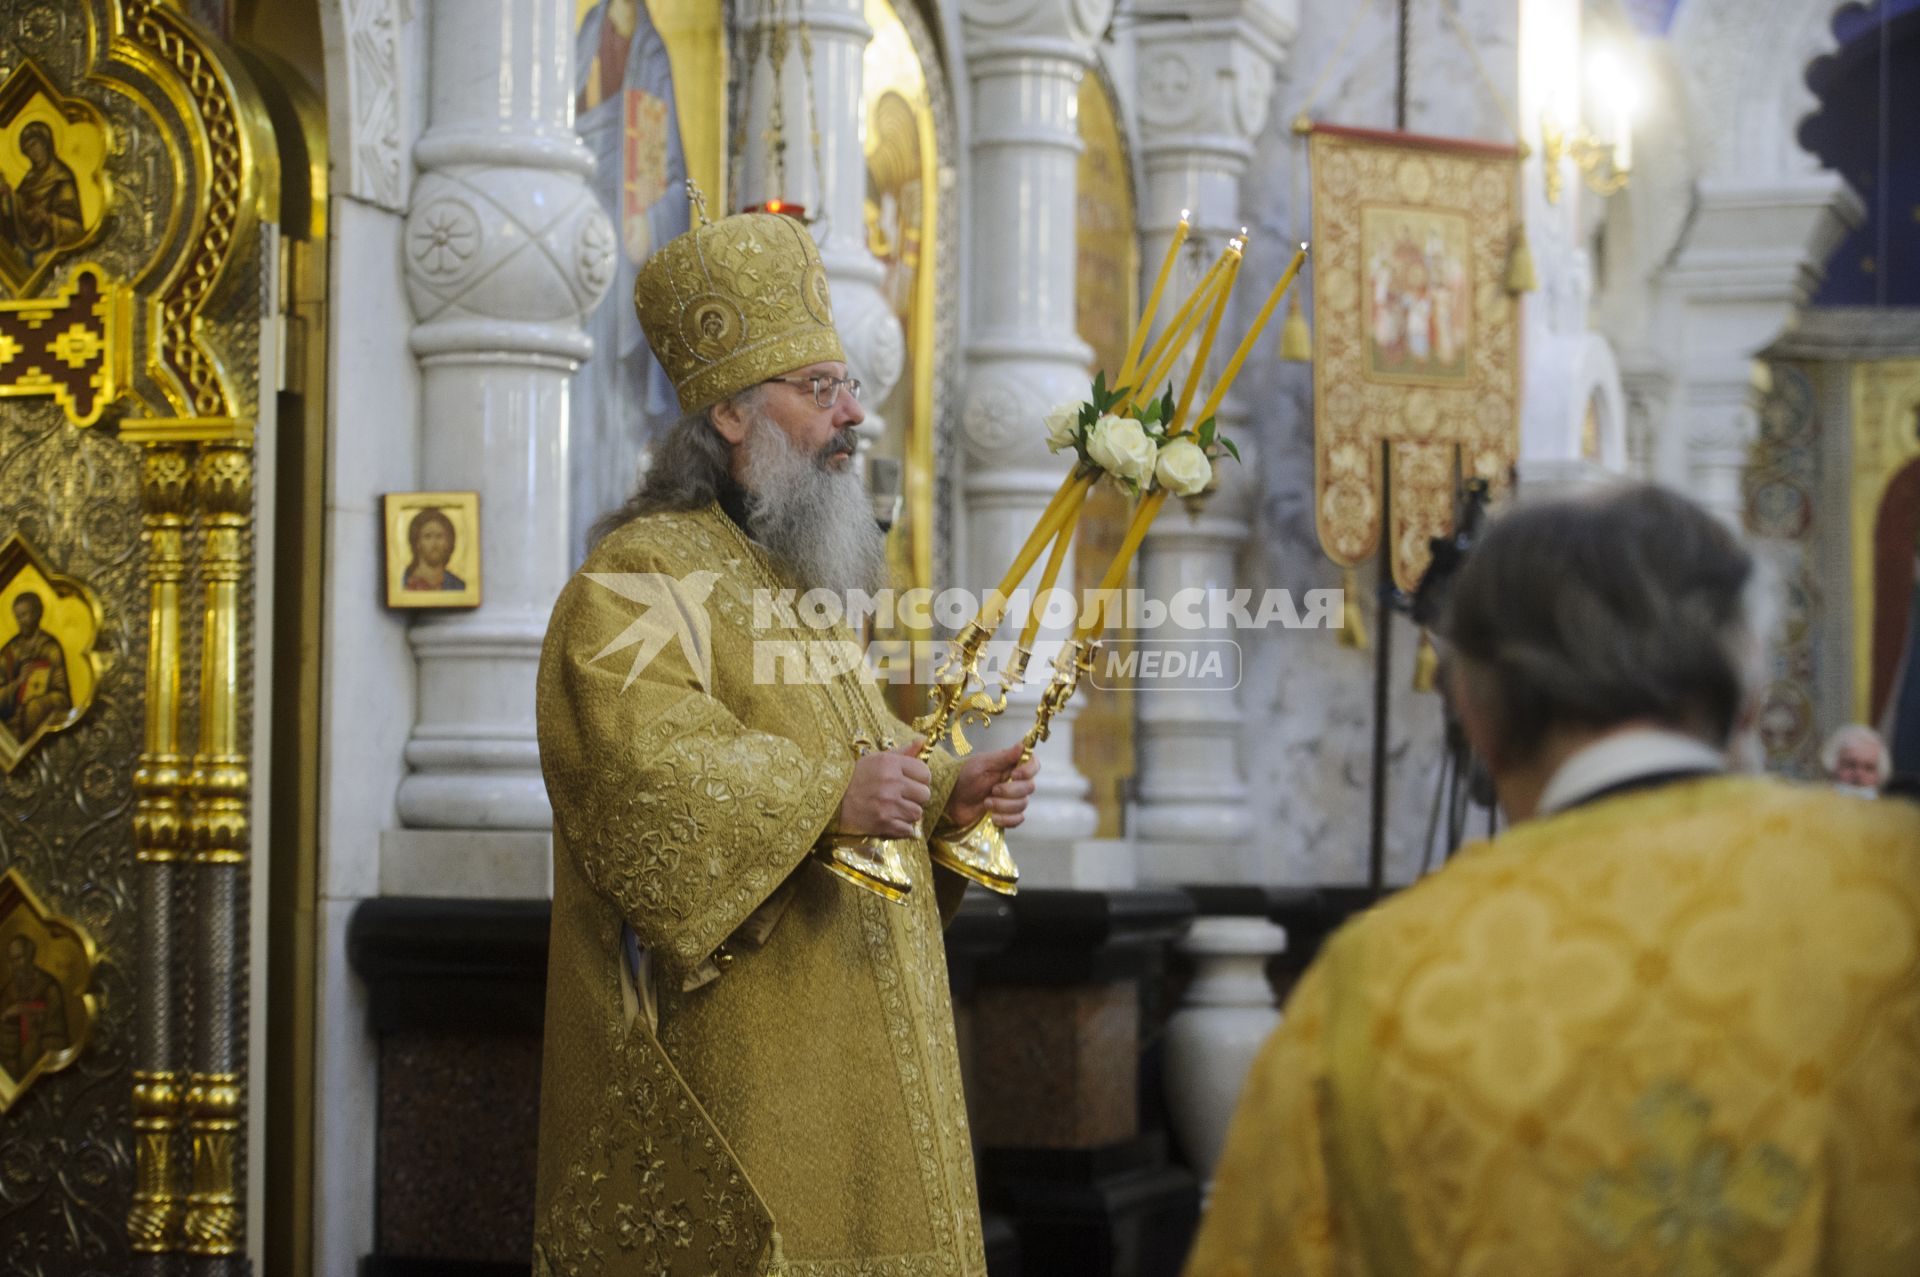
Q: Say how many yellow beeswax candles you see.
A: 5